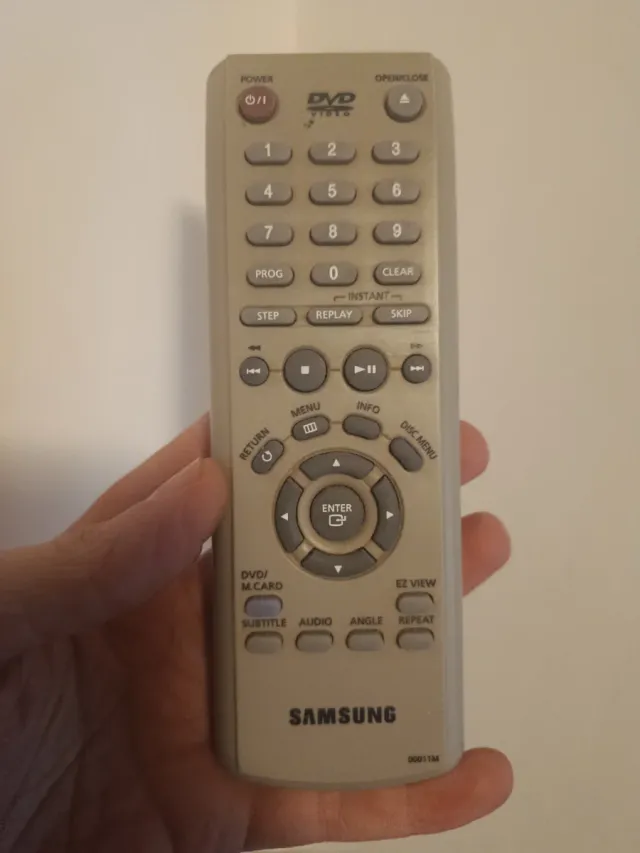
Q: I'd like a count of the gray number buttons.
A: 10